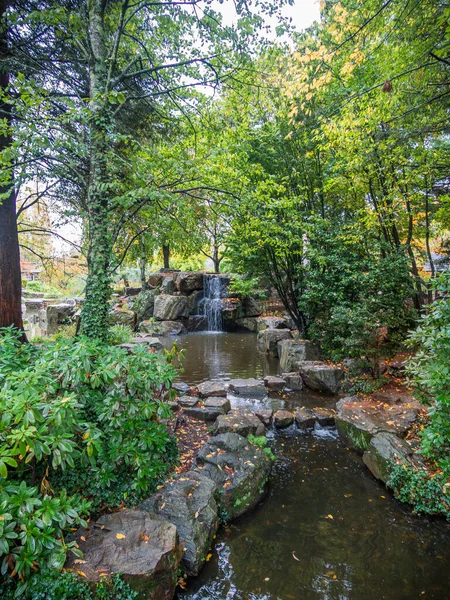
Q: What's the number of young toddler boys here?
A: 0